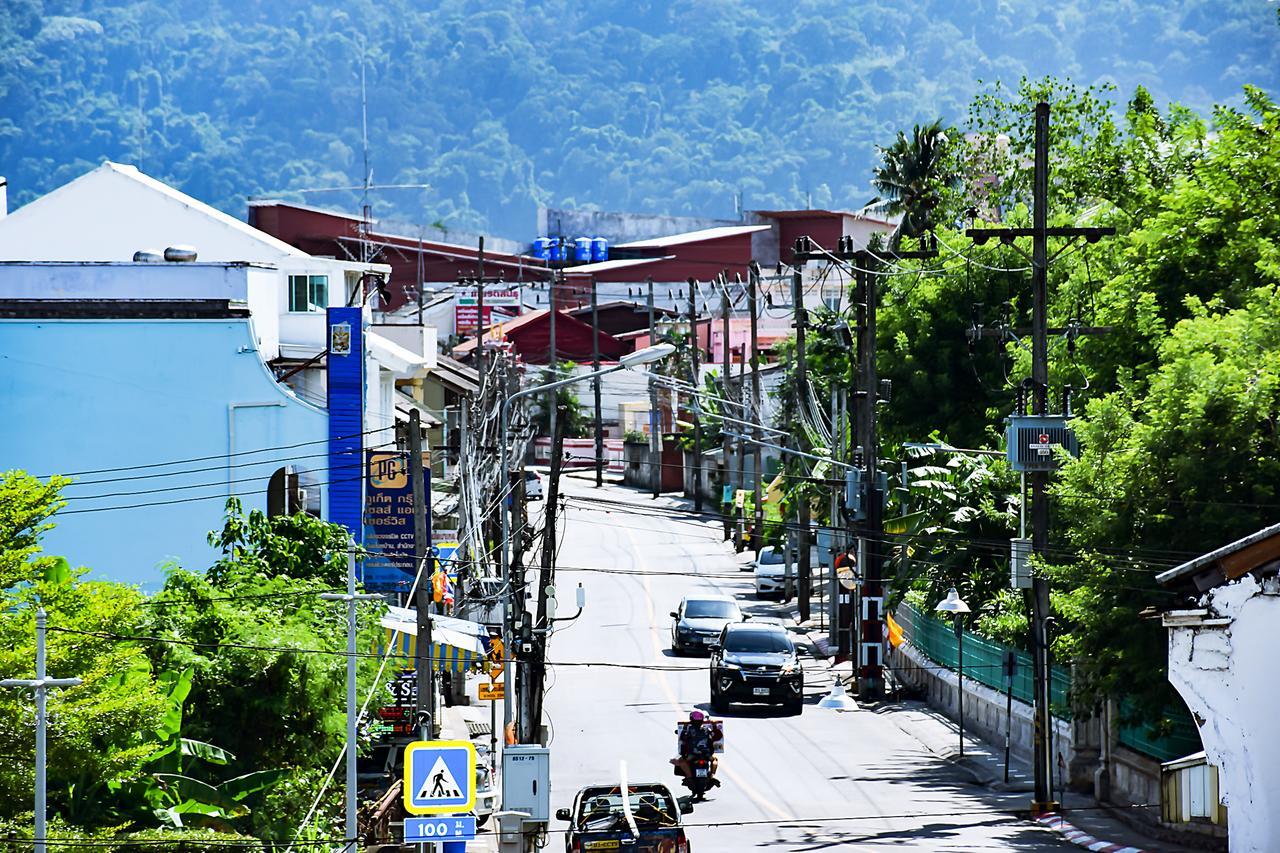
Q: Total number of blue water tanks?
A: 4